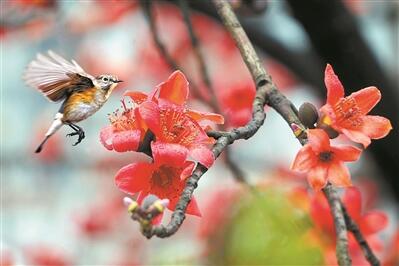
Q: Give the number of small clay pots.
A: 0